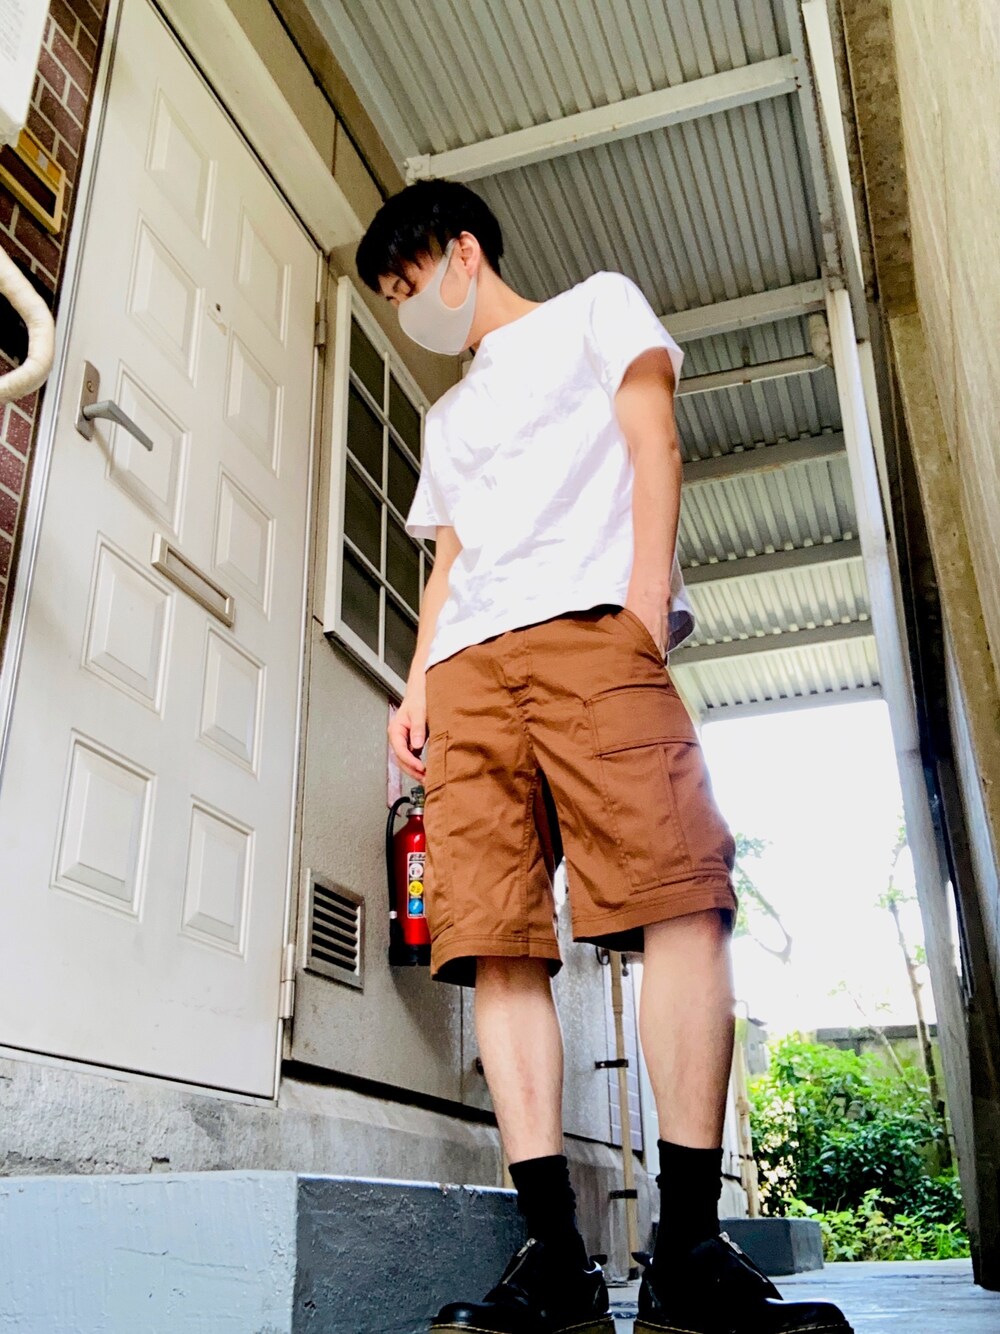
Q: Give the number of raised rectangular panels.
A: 10